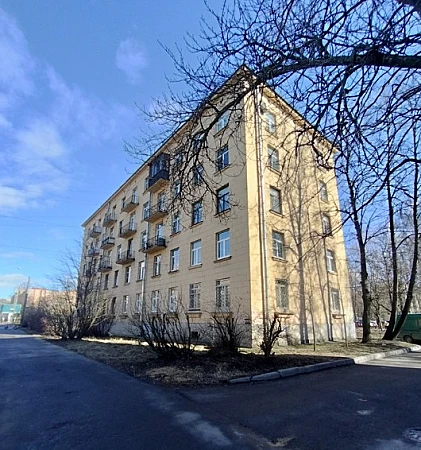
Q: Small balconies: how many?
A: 12